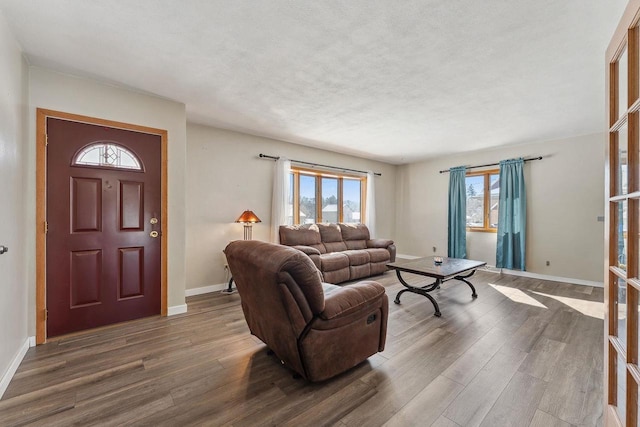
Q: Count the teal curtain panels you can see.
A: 2